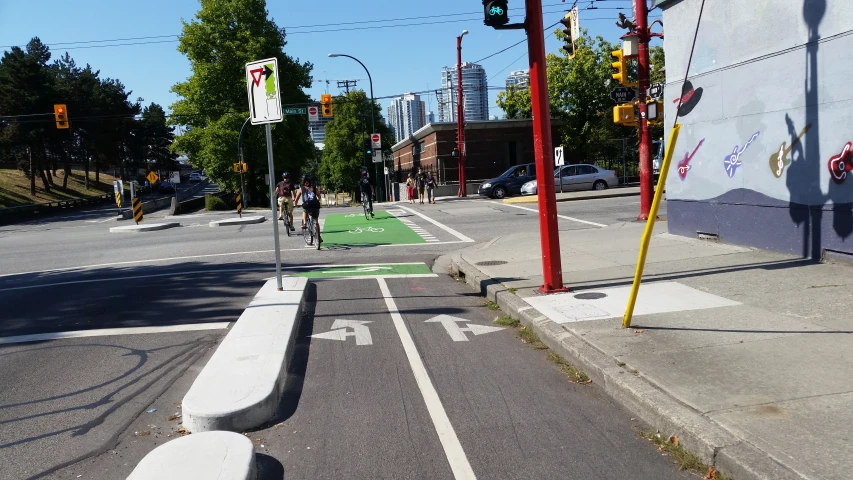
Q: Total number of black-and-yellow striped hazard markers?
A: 3